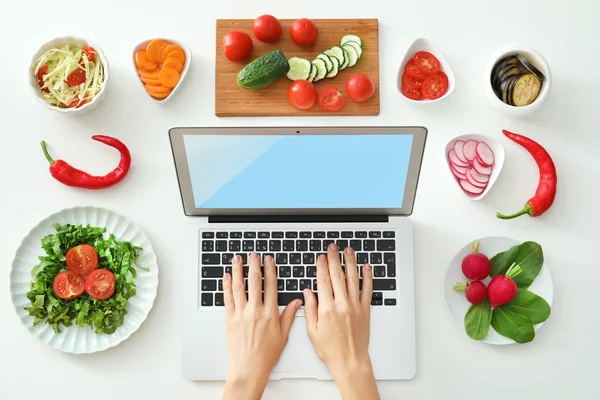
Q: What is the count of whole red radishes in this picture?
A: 3